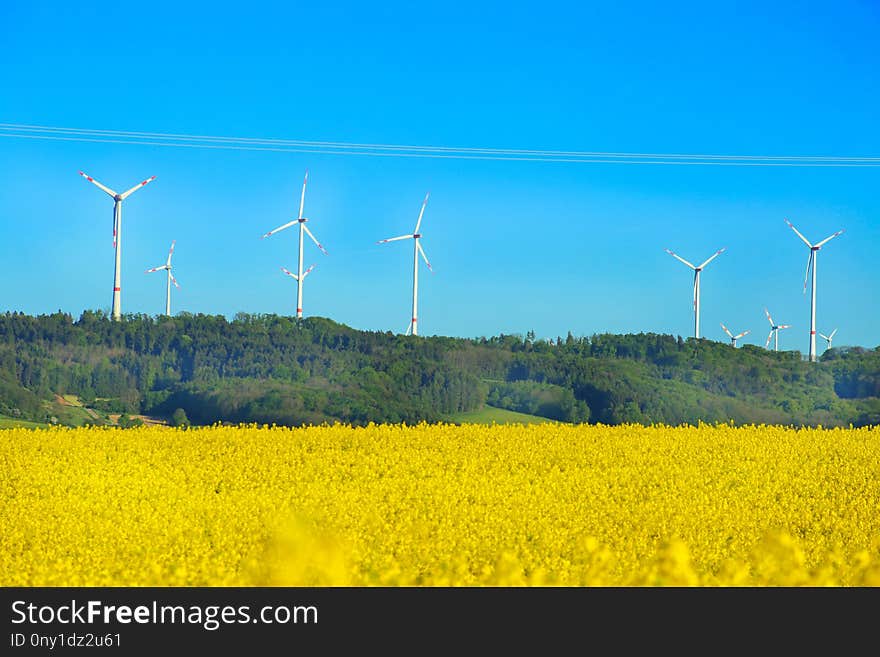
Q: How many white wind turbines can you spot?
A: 10